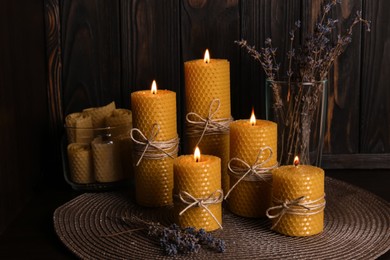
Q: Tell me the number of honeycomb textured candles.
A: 5